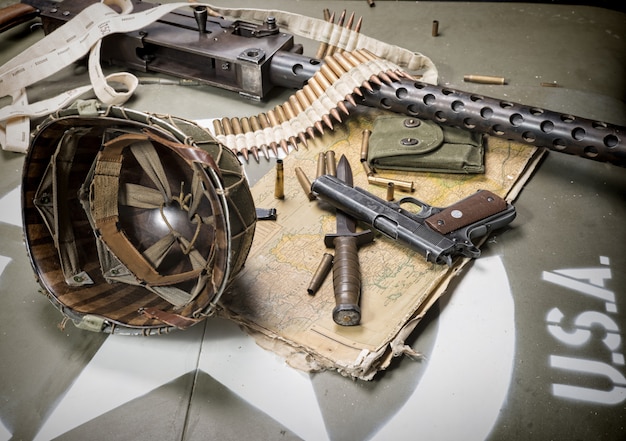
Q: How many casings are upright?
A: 3